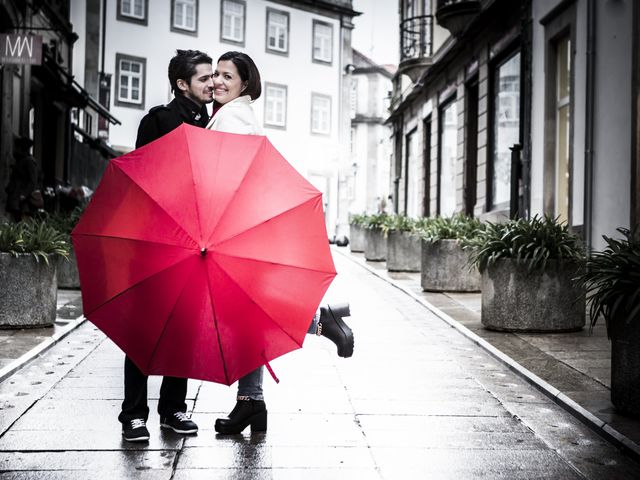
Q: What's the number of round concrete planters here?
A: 8